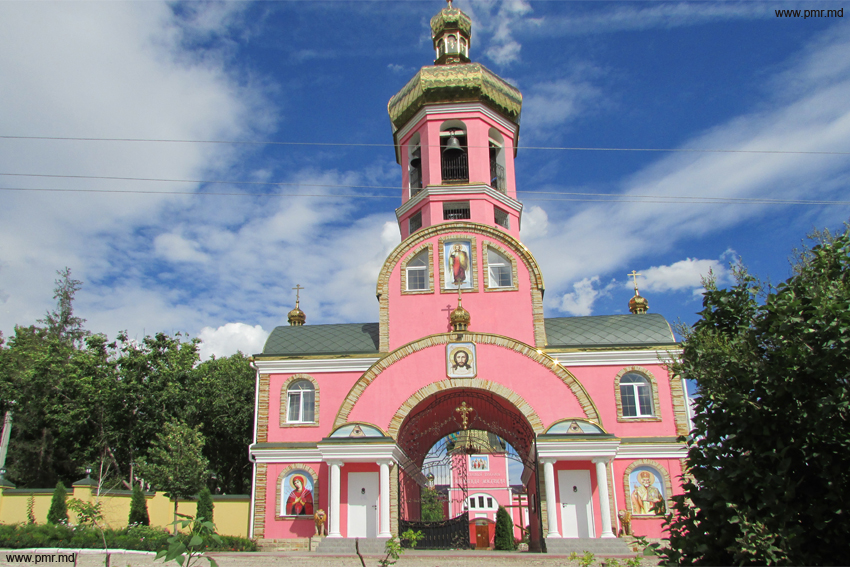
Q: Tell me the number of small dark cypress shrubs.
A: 4